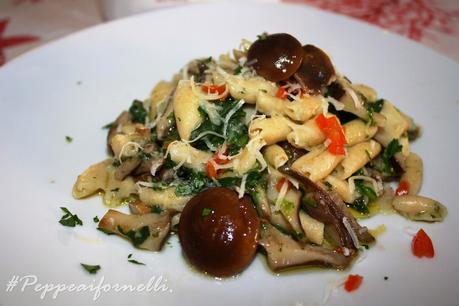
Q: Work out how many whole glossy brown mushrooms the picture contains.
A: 3